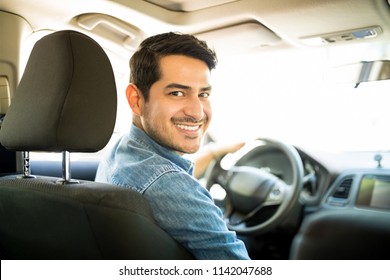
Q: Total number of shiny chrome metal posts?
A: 2